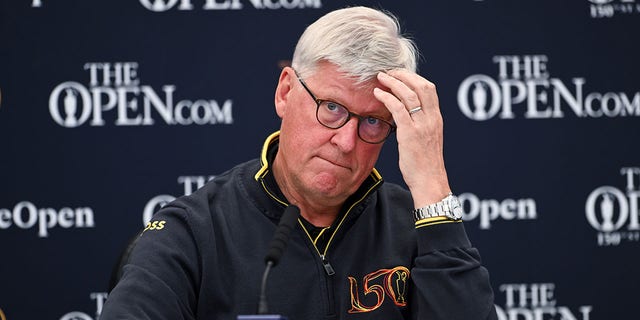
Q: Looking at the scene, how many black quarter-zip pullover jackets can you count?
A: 1